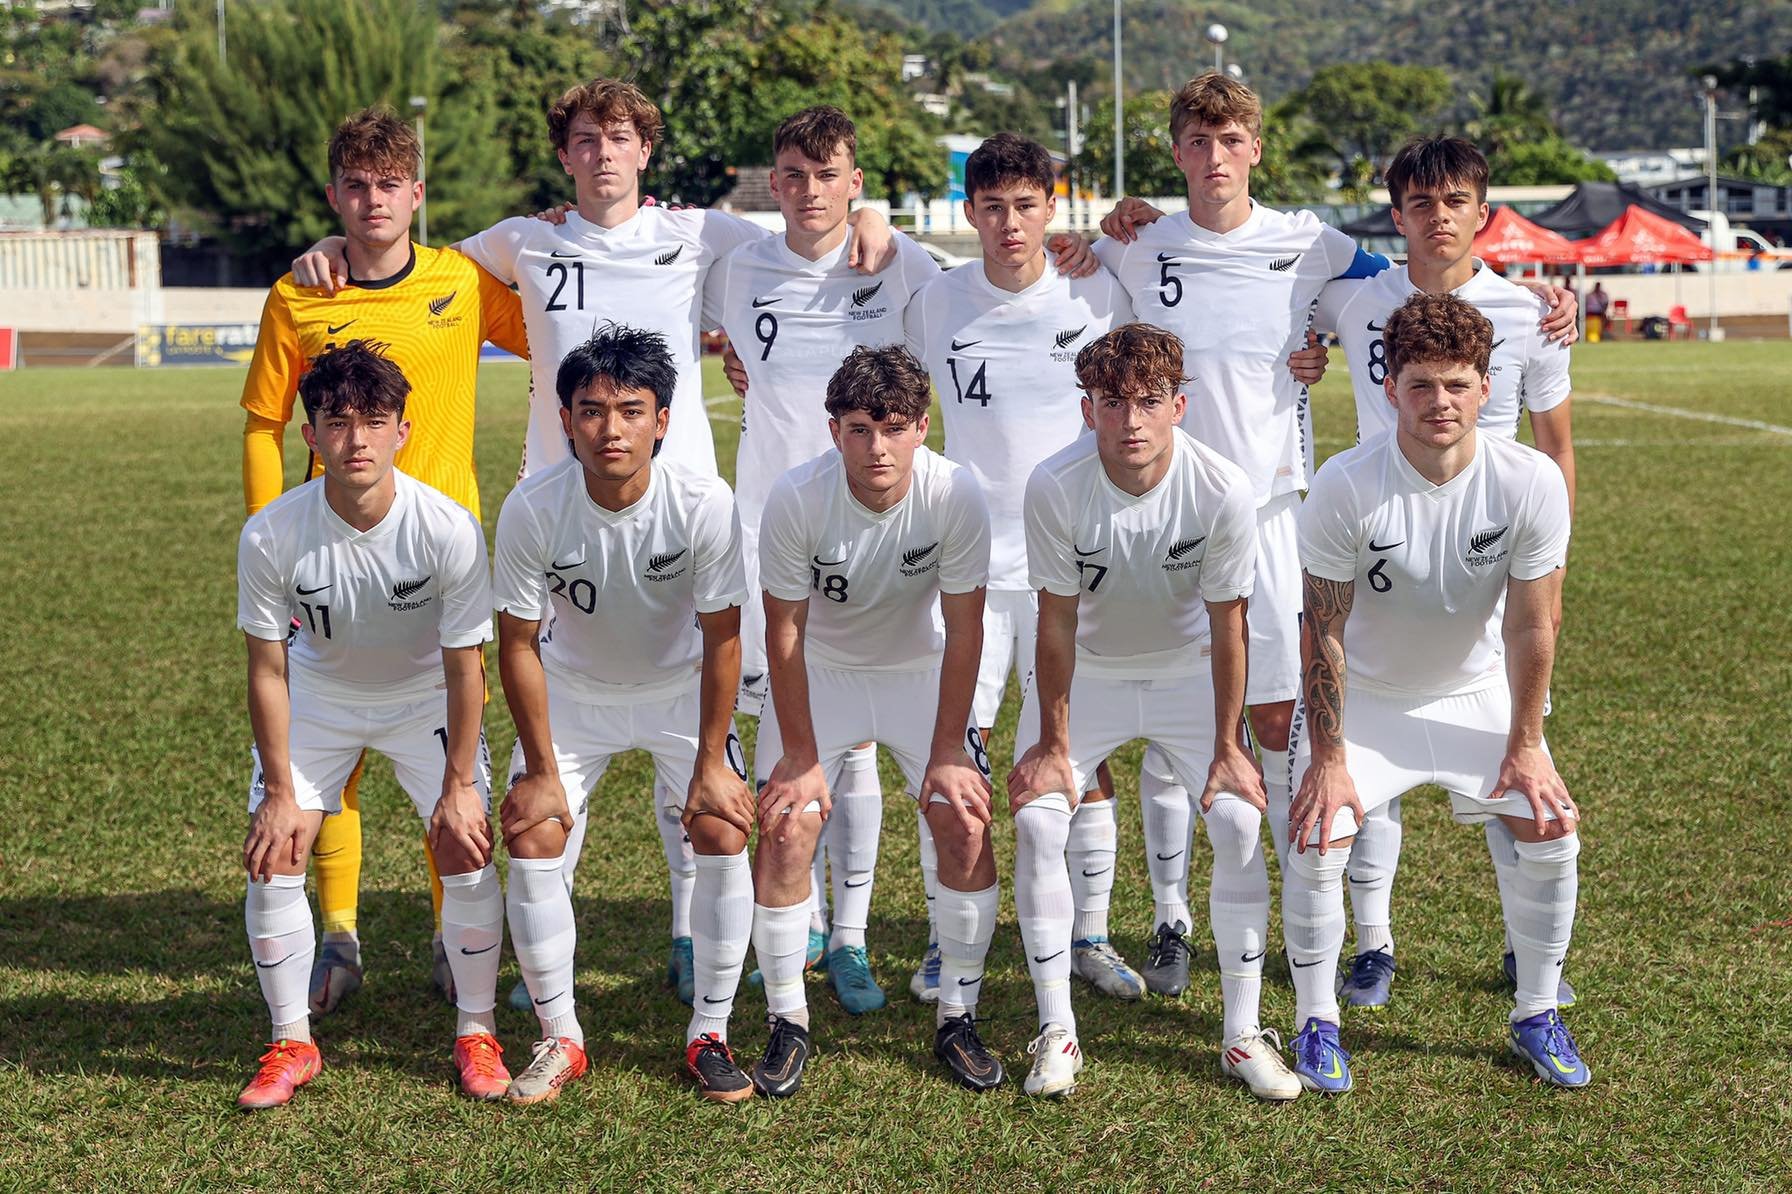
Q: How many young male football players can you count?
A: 11